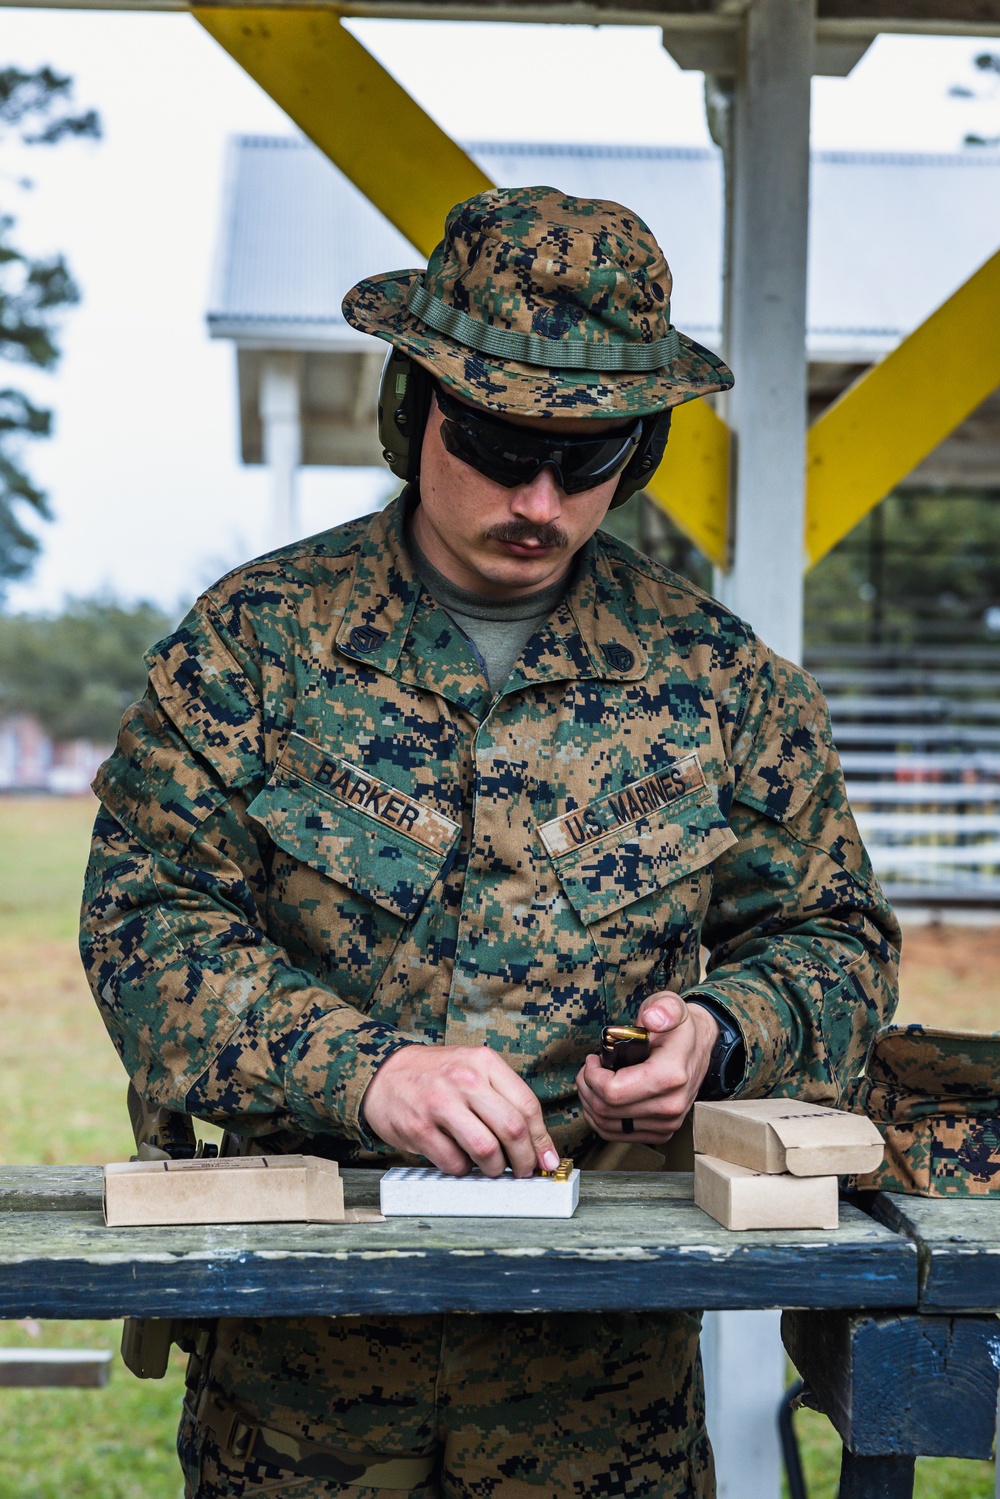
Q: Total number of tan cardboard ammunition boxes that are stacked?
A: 2